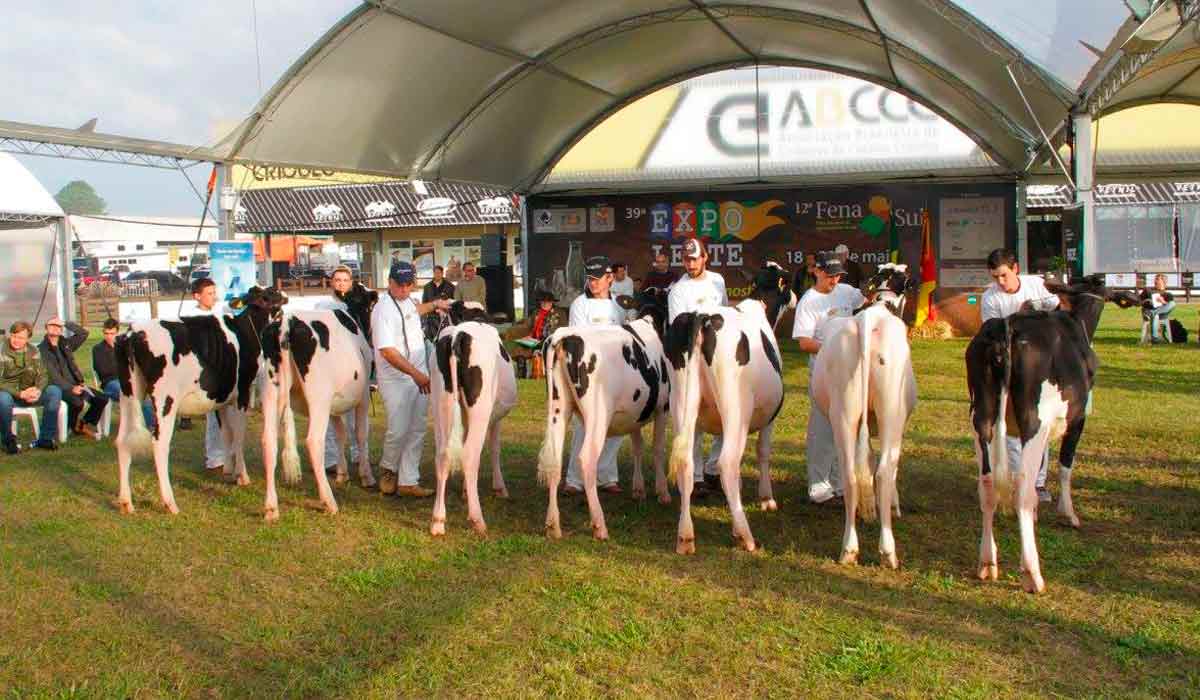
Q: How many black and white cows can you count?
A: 7